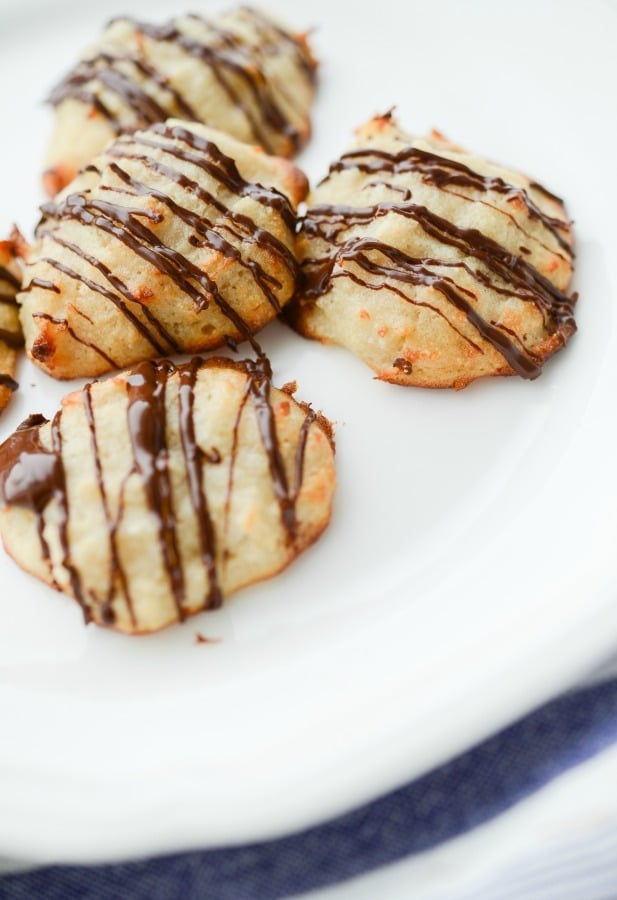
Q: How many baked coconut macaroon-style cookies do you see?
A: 5